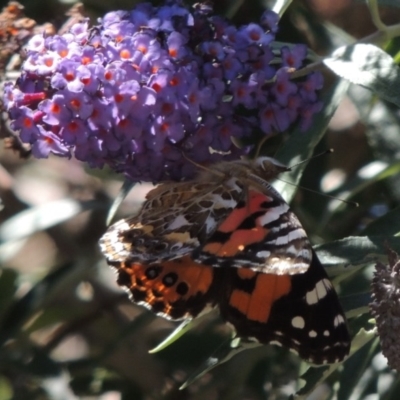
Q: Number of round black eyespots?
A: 3